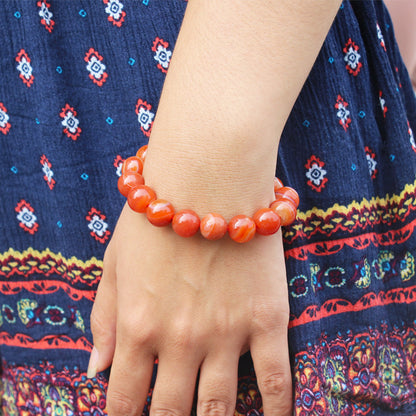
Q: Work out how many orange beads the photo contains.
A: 12